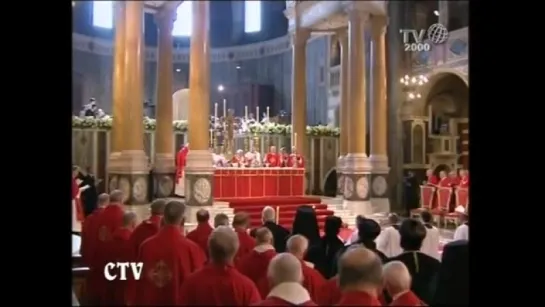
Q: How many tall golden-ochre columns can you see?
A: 8